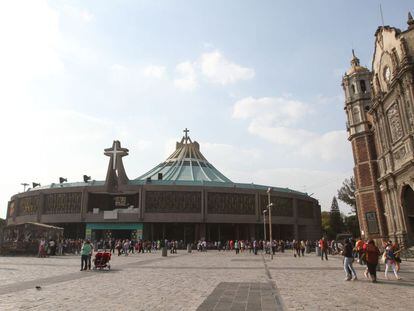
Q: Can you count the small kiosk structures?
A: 1